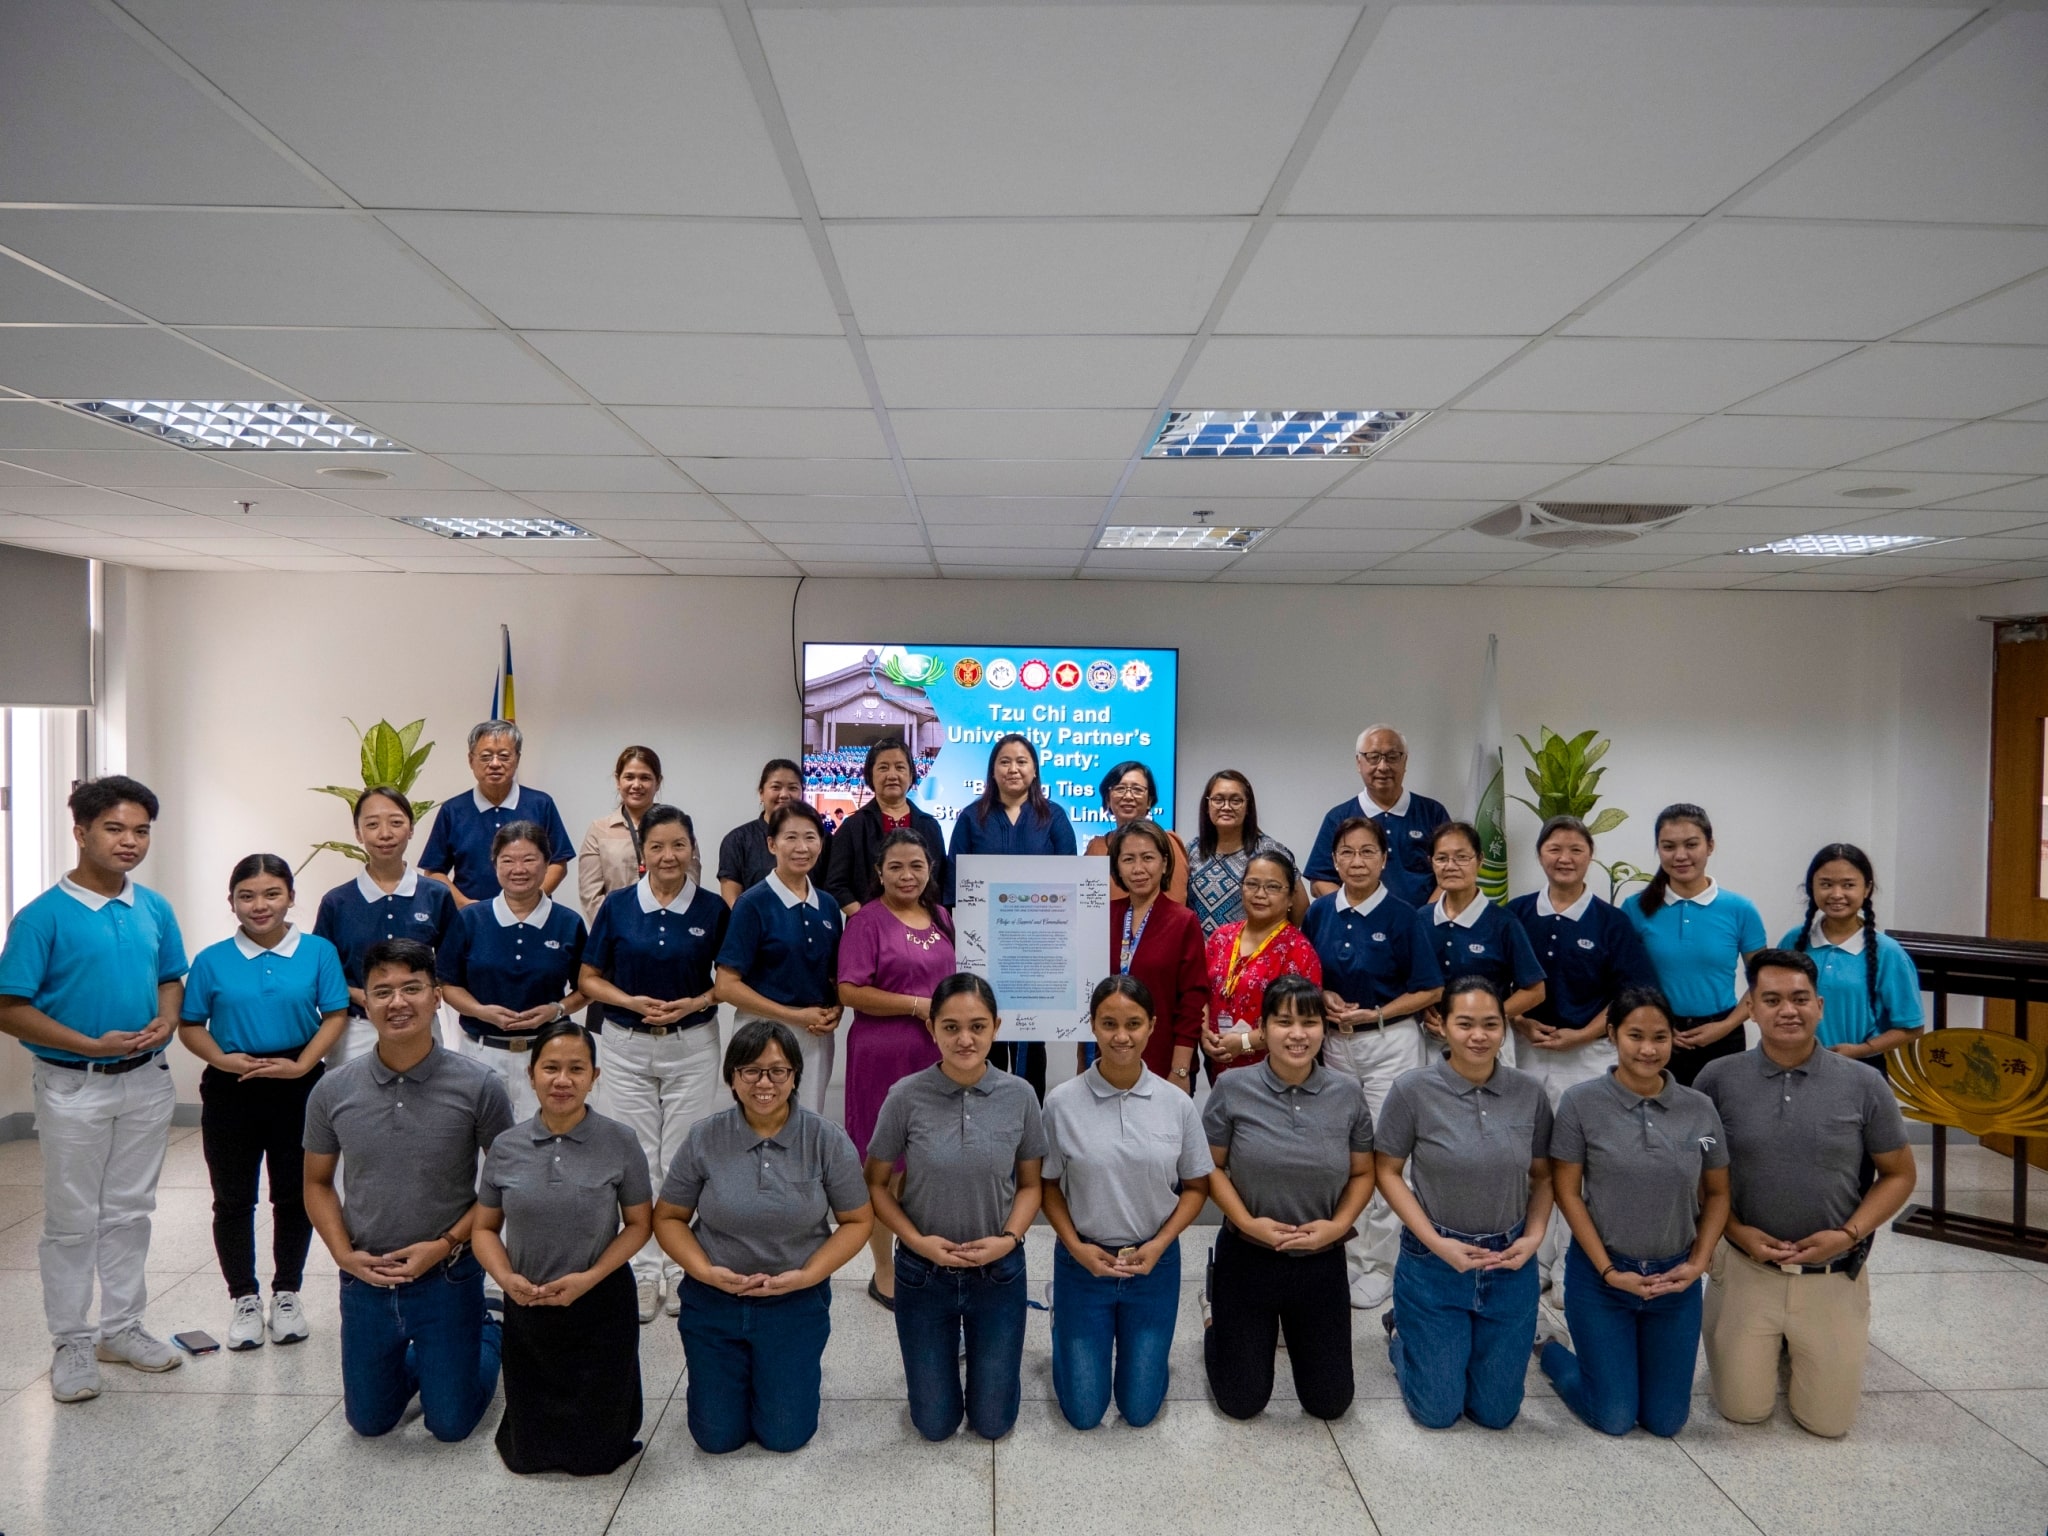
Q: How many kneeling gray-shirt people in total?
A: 9